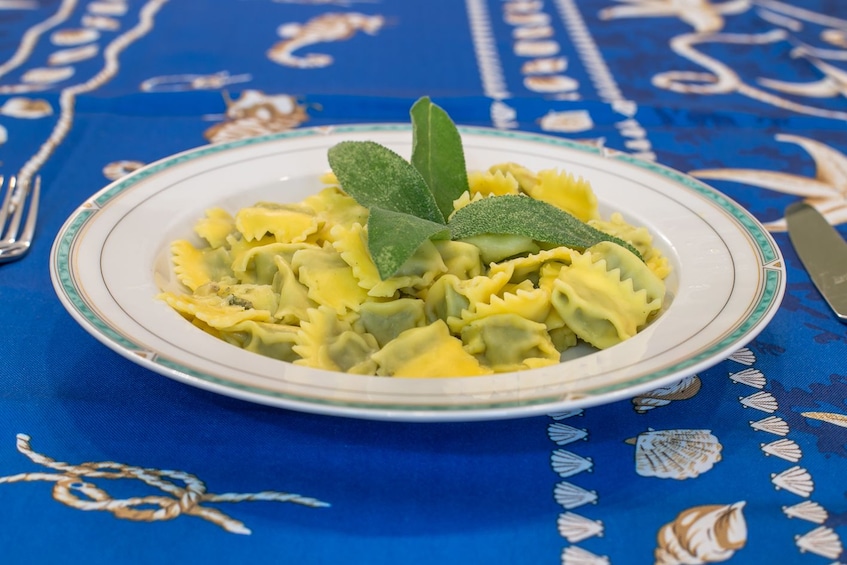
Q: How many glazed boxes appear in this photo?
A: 0